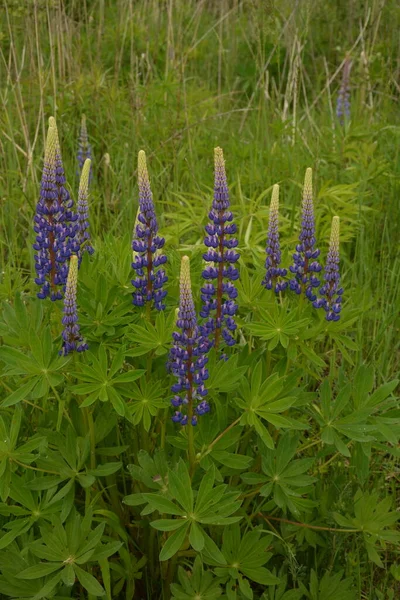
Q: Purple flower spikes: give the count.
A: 12